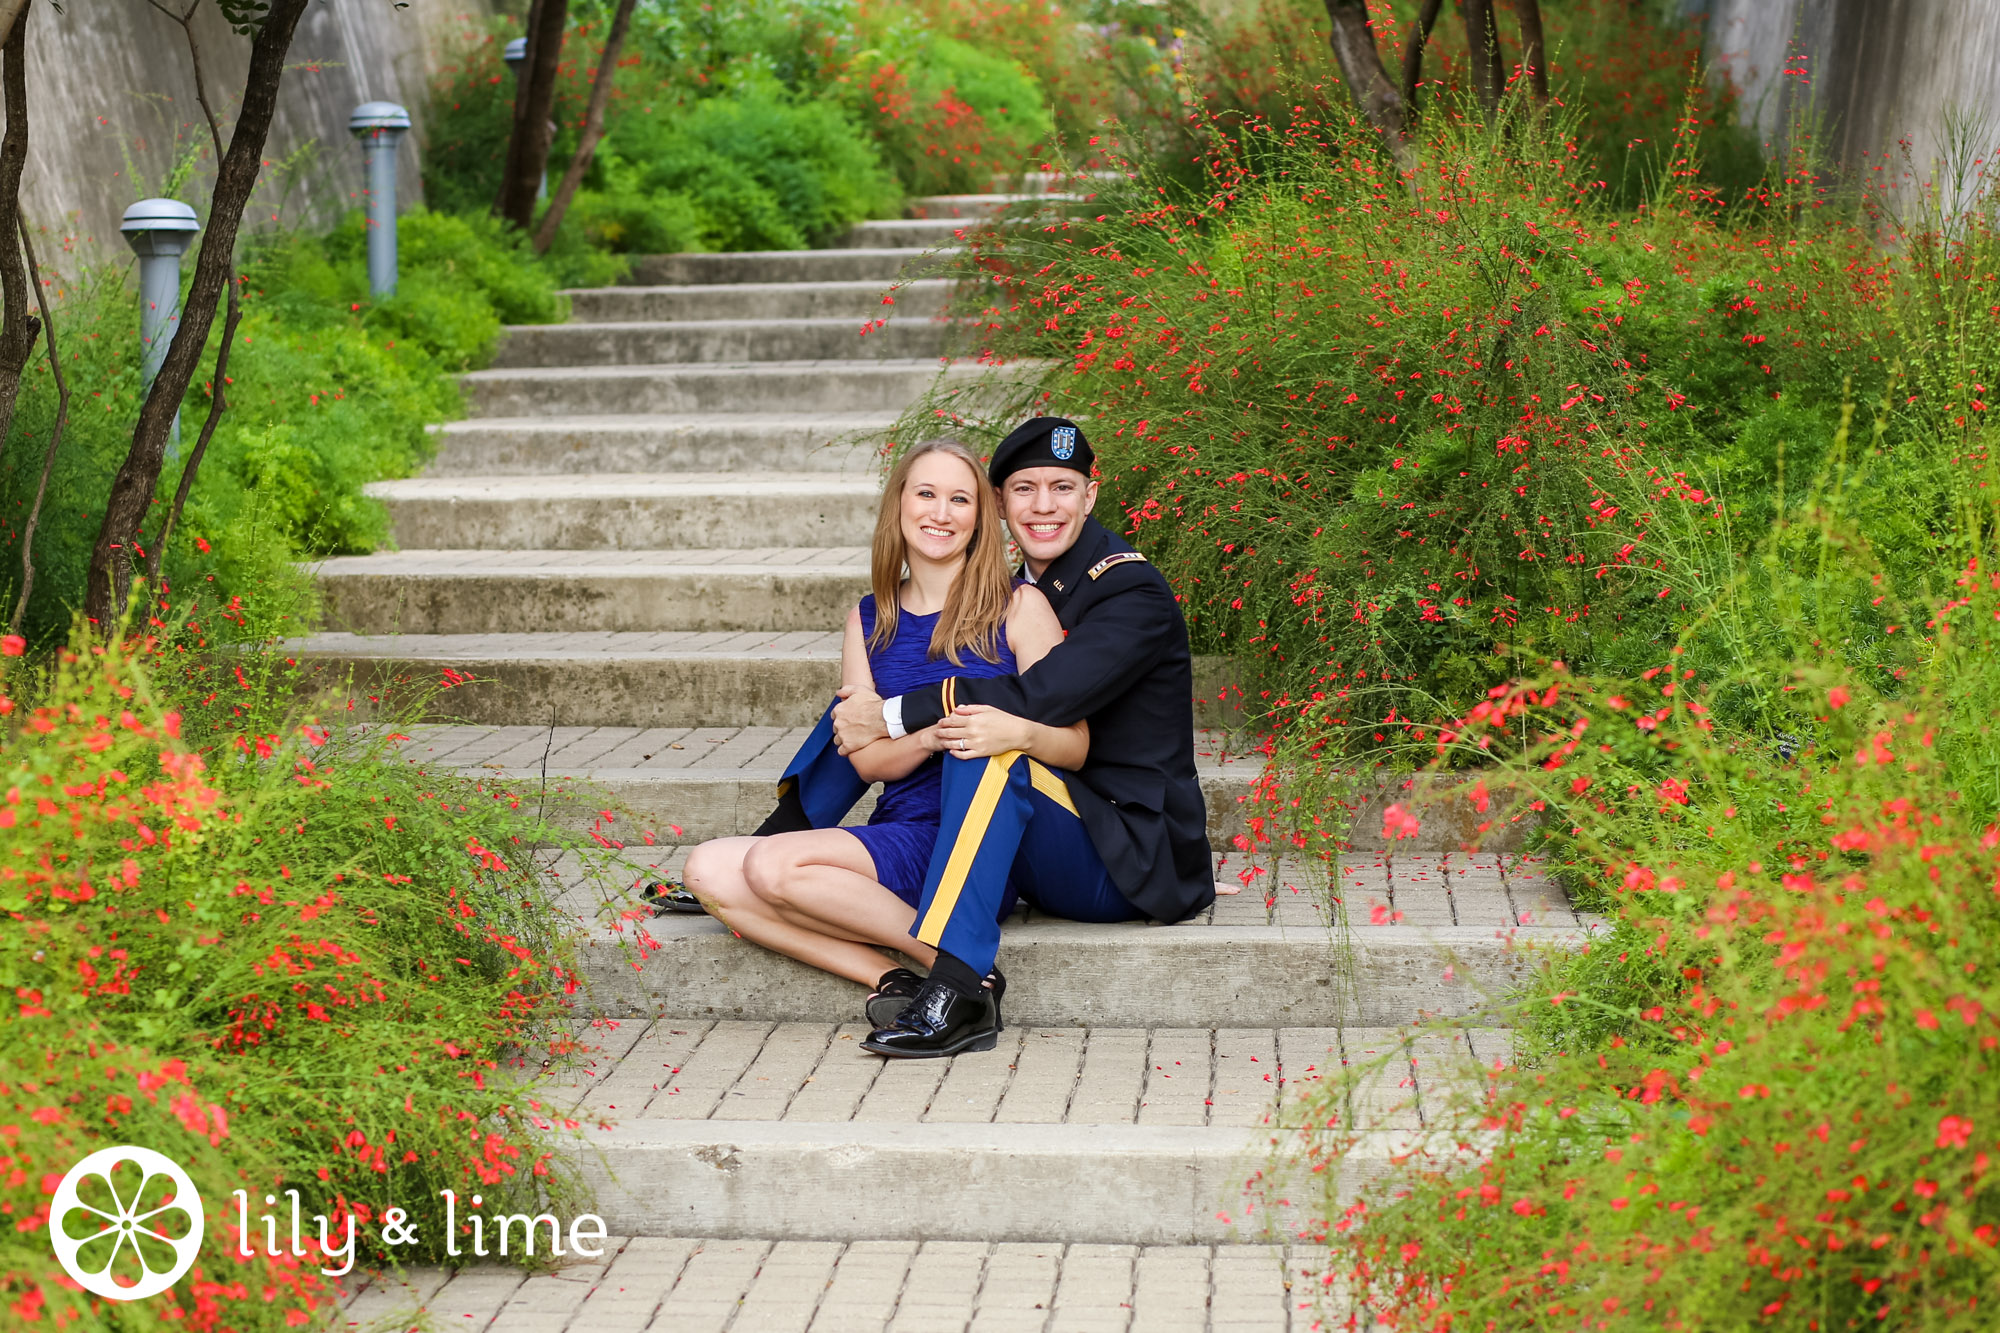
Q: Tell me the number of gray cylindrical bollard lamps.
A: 3